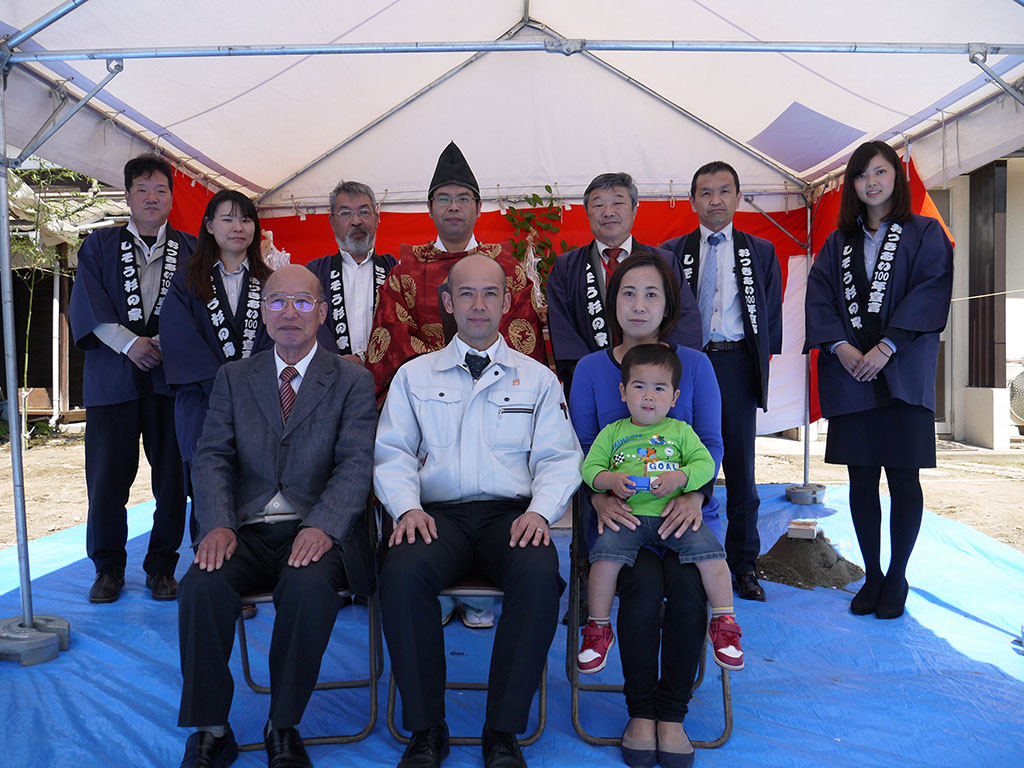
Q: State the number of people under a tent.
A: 11